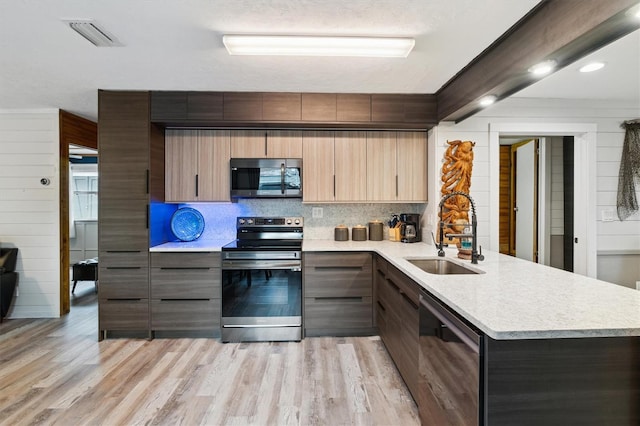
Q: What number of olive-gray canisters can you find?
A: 3